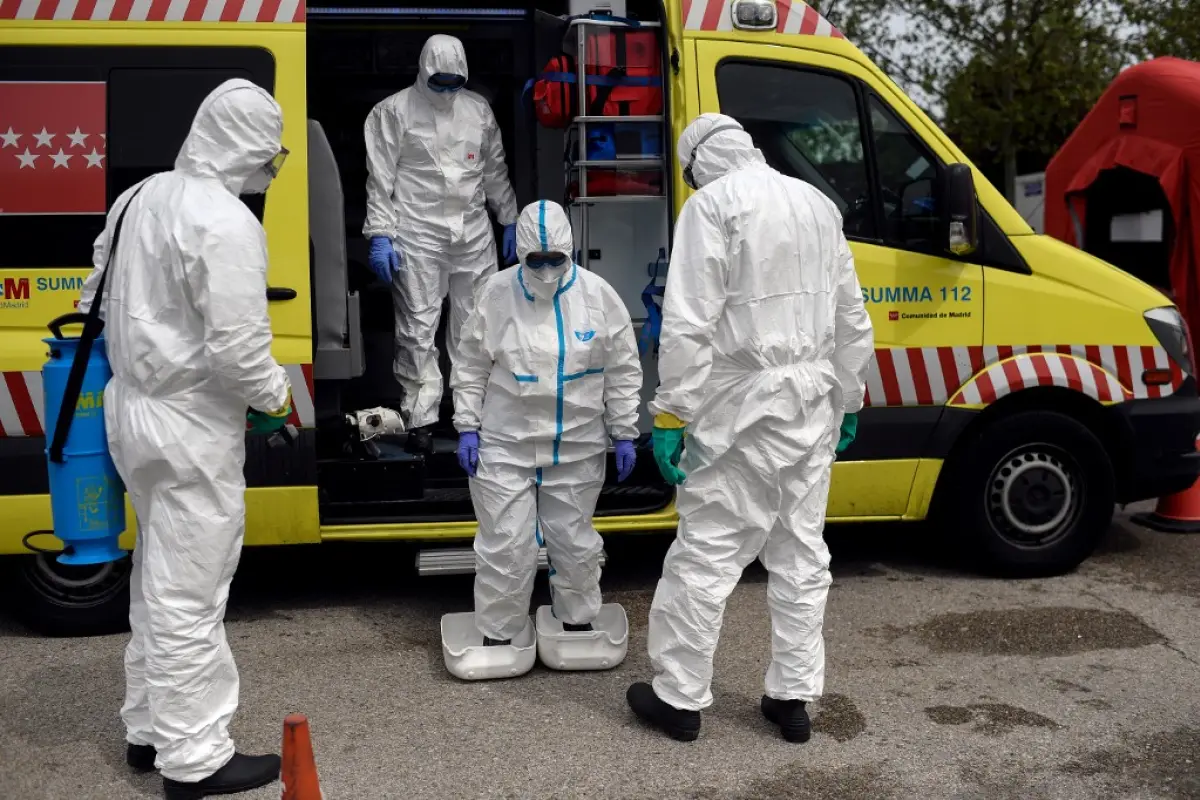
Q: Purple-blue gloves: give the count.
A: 4